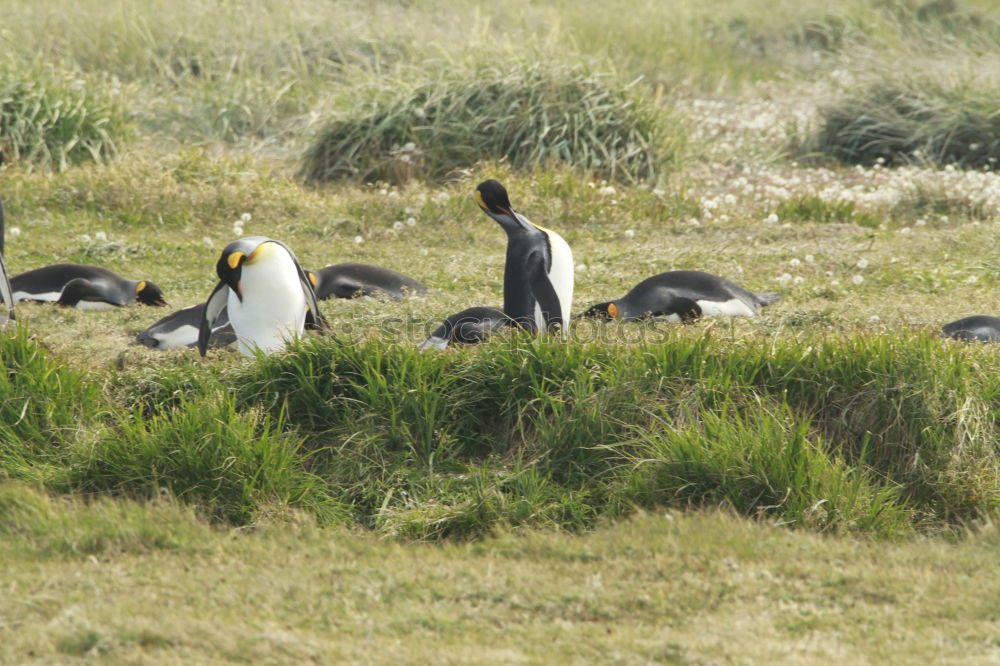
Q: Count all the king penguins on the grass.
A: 9